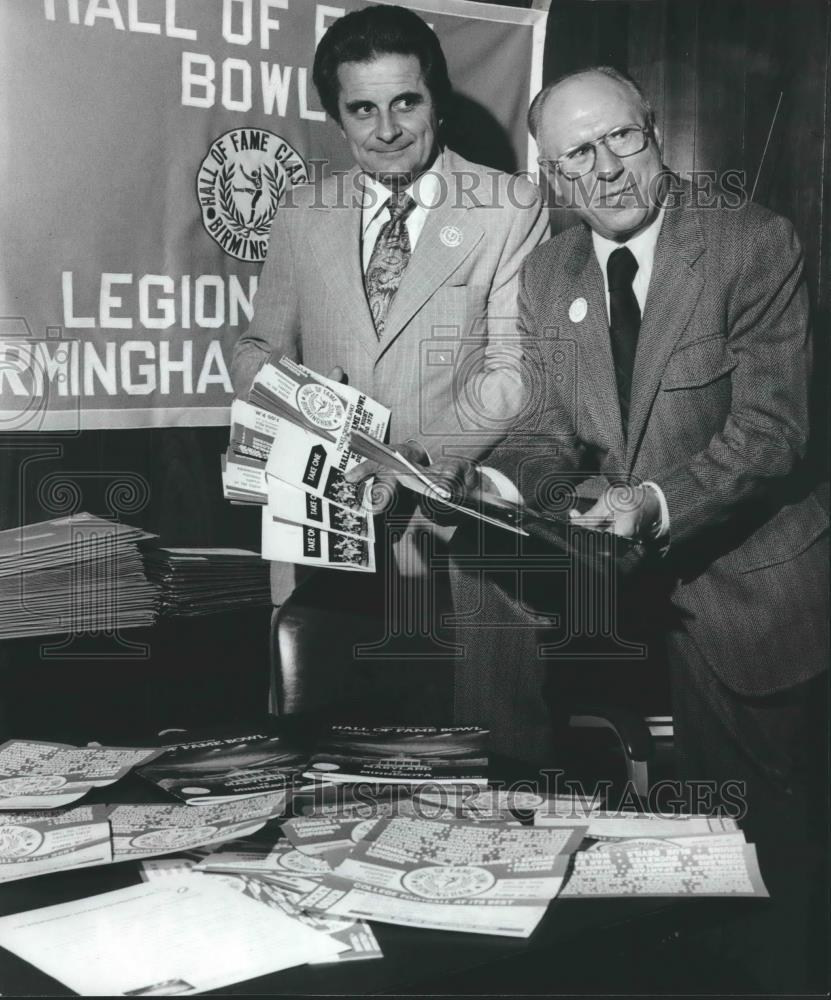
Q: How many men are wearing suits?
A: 2